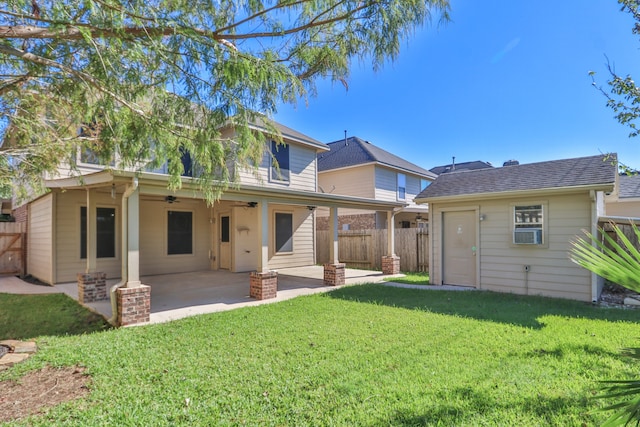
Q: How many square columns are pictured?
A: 5